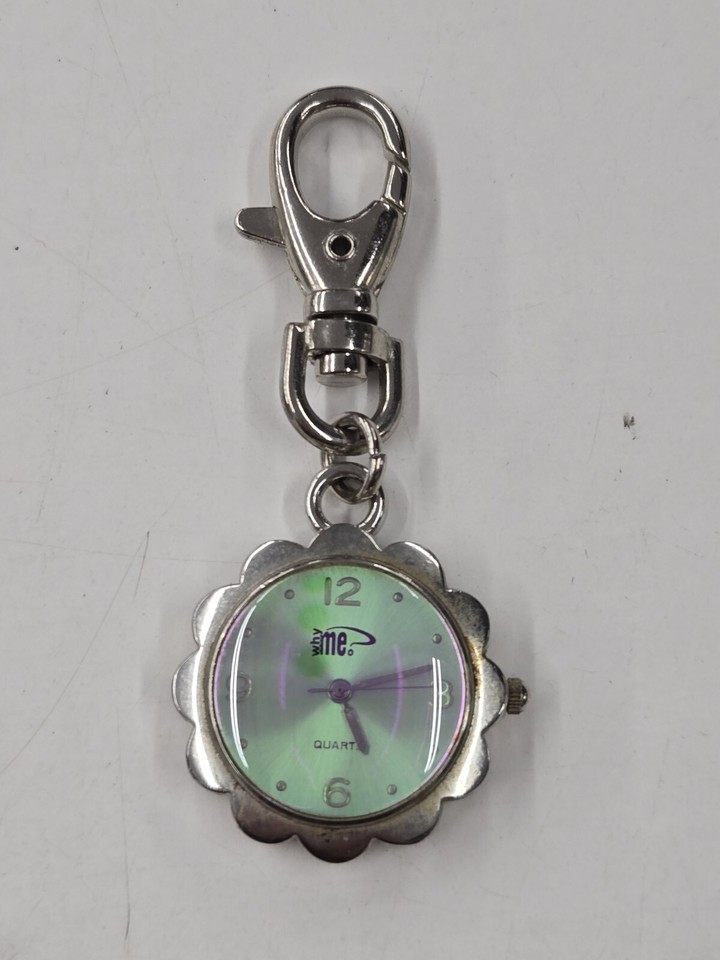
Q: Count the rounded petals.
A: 12